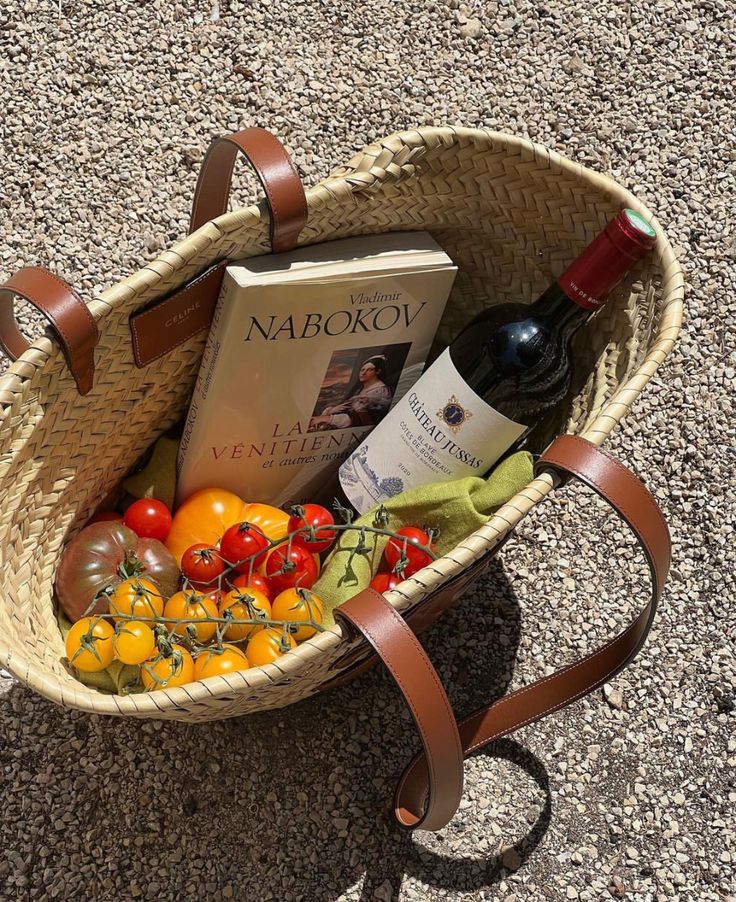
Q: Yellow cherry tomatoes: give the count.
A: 9